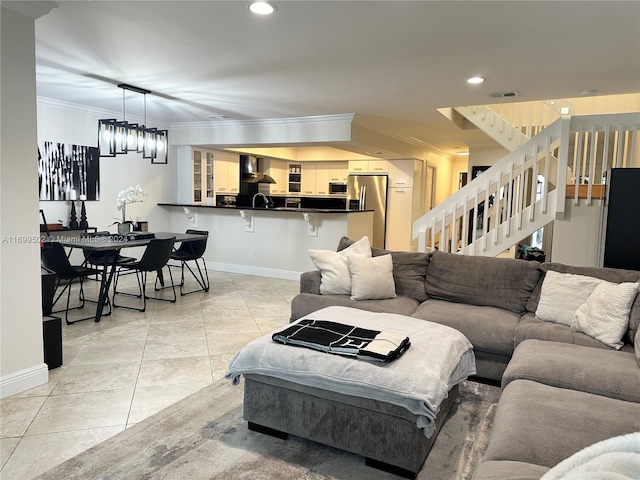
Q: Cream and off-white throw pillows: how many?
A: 4